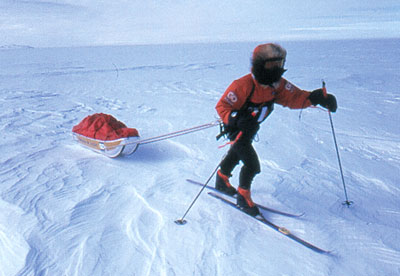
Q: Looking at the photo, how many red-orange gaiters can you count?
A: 2